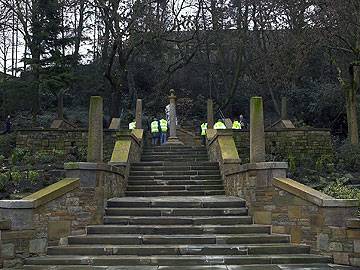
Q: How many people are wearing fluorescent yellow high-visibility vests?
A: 6